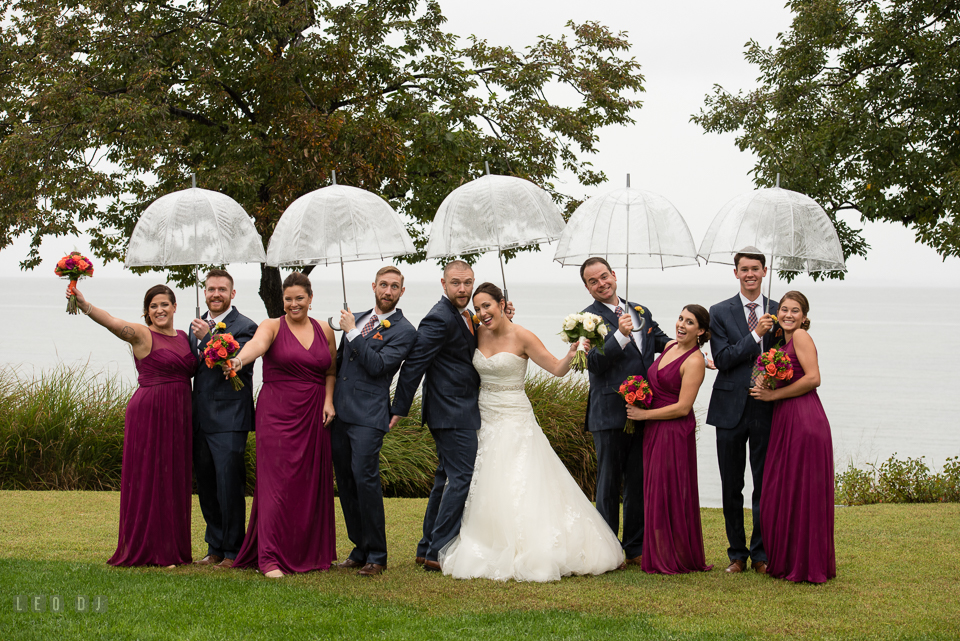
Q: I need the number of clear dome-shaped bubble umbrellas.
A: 5